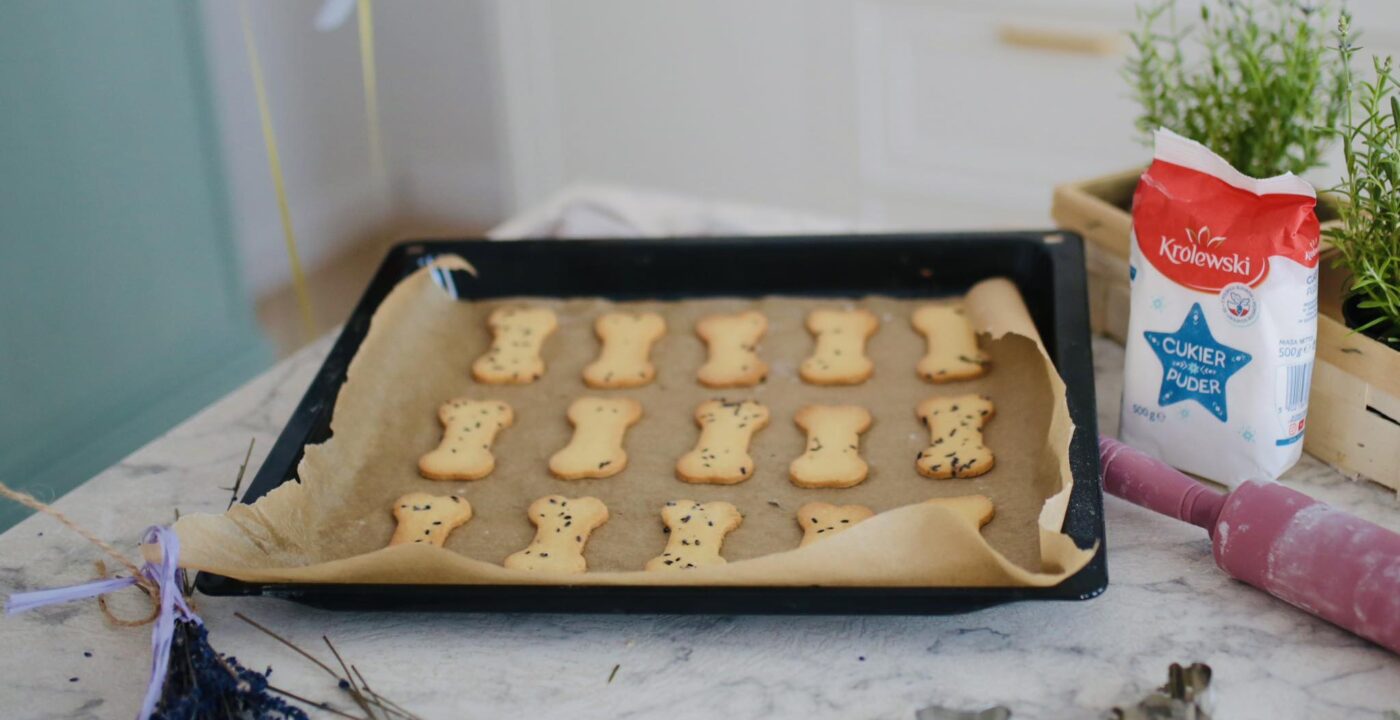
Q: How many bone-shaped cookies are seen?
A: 15